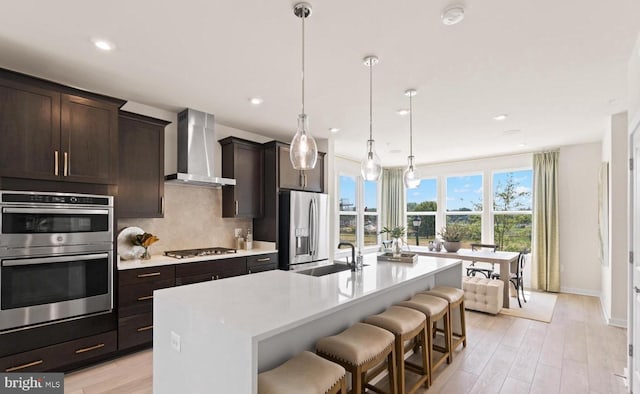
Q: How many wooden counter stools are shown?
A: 5